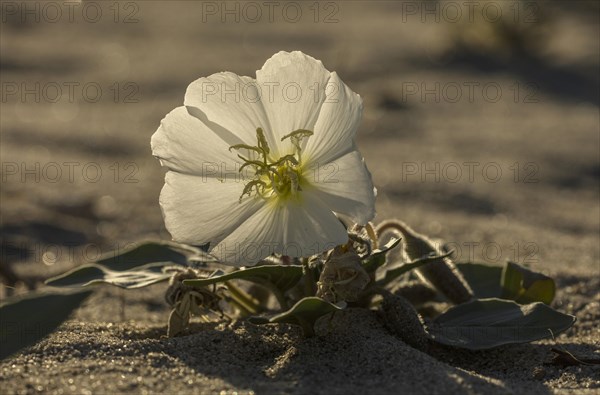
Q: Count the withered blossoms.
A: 2